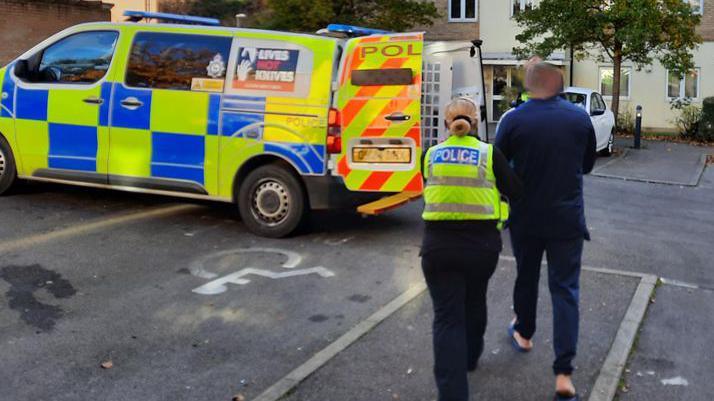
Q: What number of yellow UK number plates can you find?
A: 1